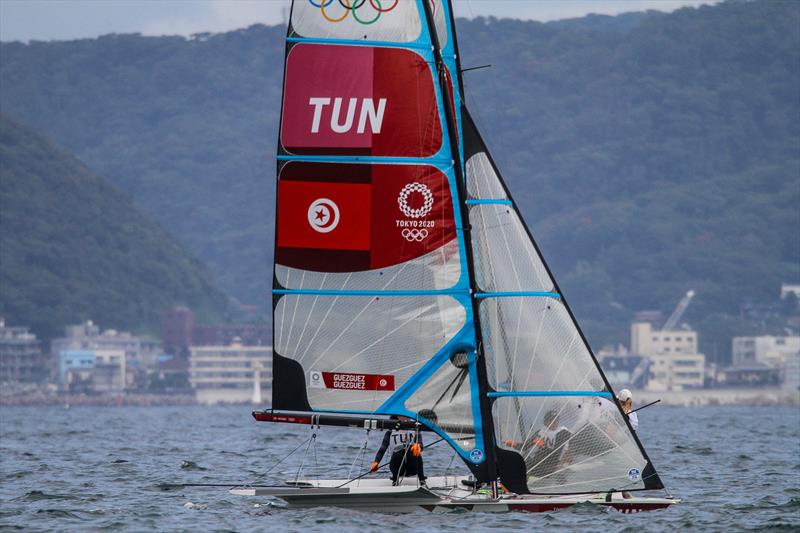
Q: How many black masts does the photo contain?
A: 2